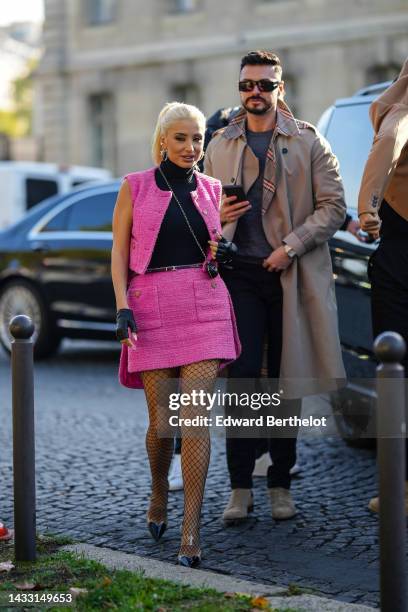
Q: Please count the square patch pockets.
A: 2